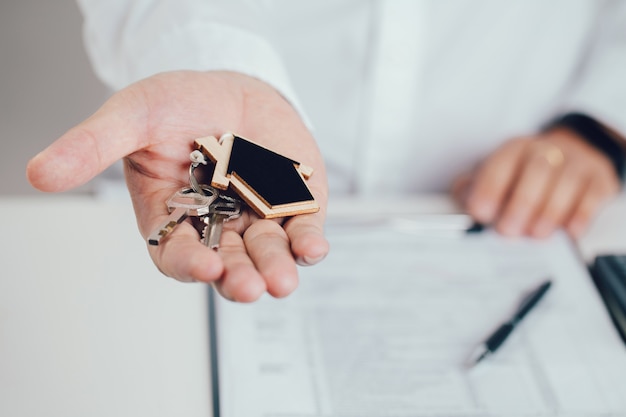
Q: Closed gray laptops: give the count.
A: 0